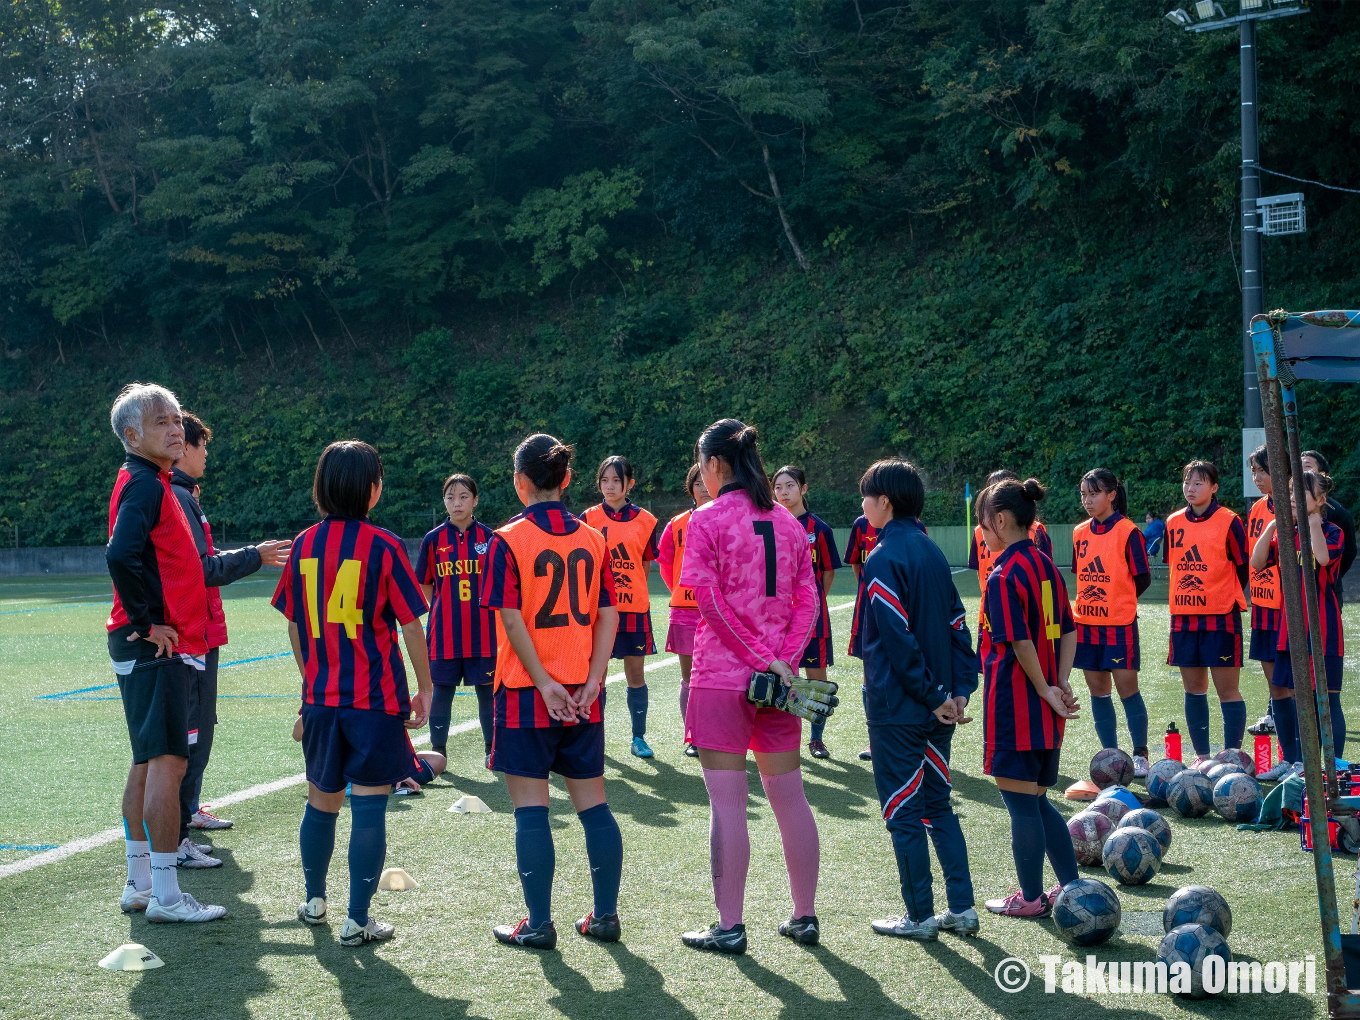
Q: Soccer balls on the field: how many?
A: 14